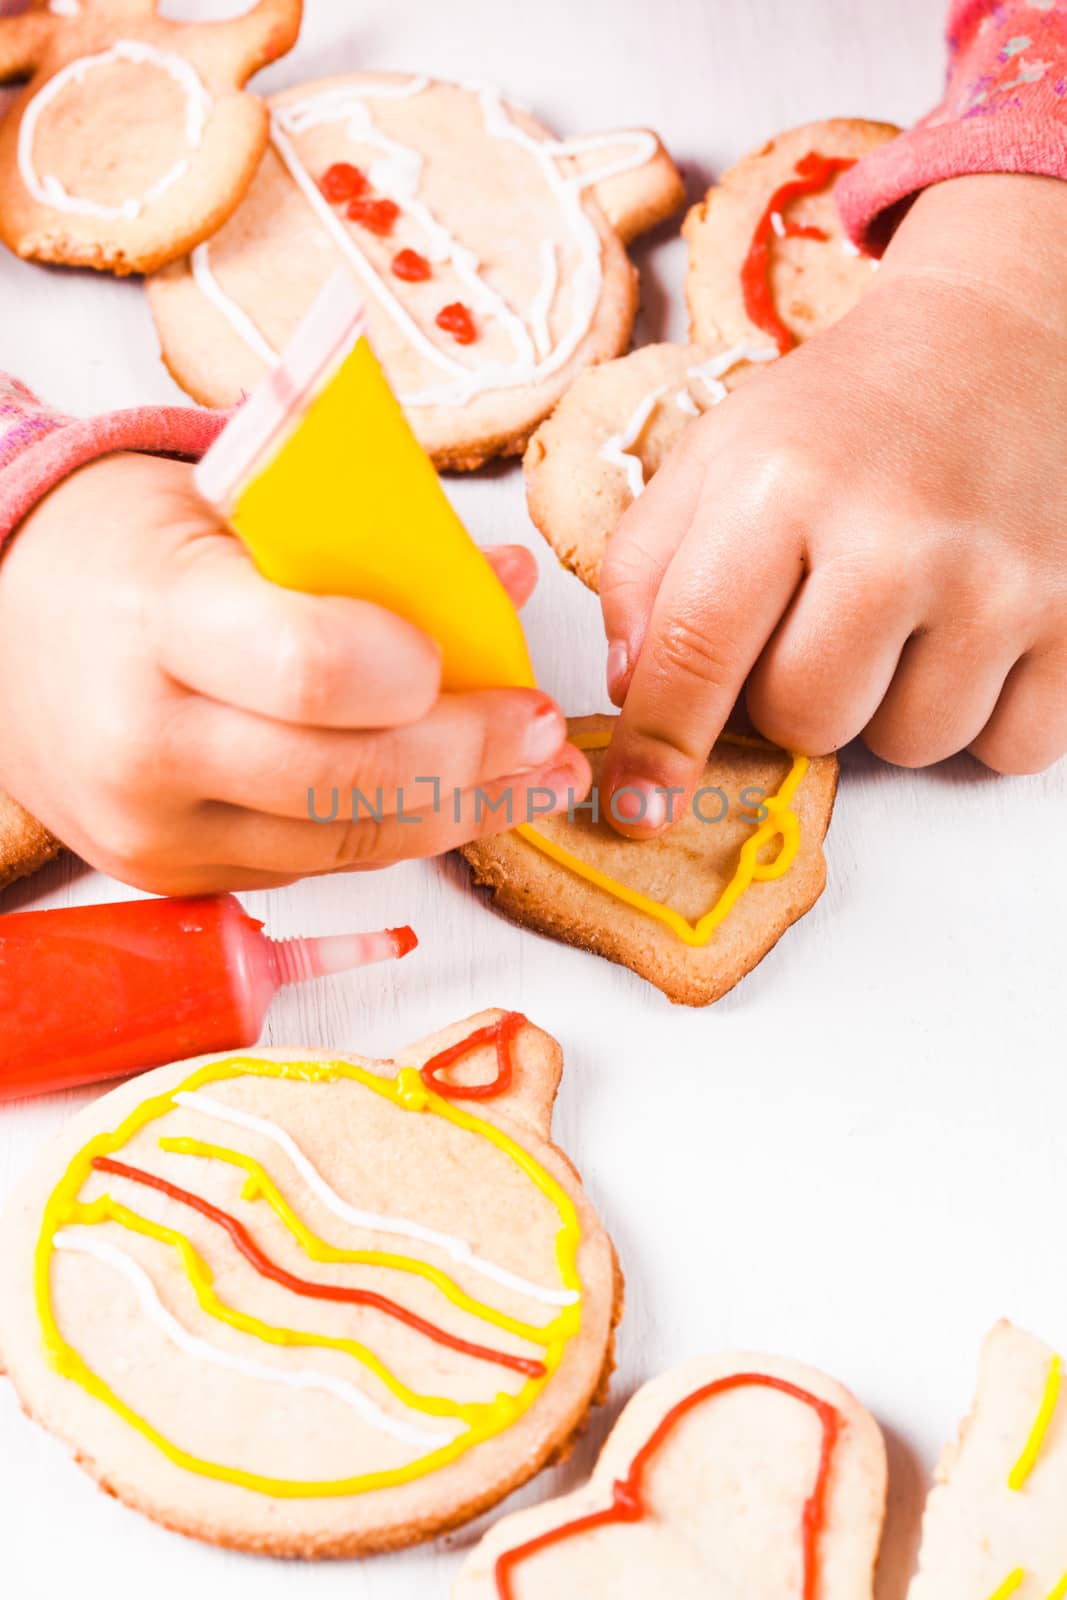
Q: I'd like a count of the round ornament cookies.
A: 2